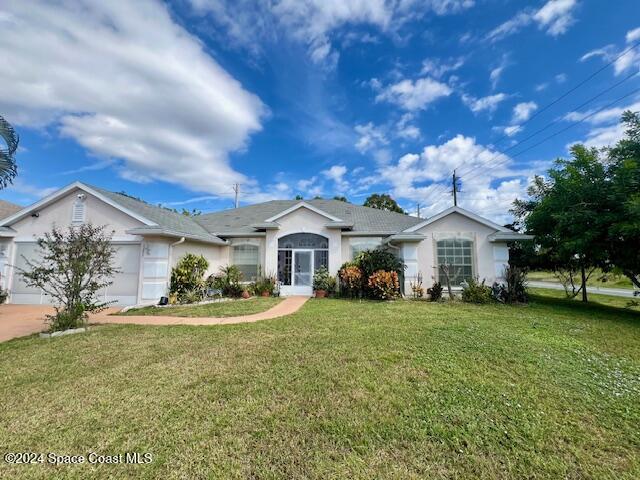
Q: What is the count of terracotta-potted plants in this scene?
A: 3